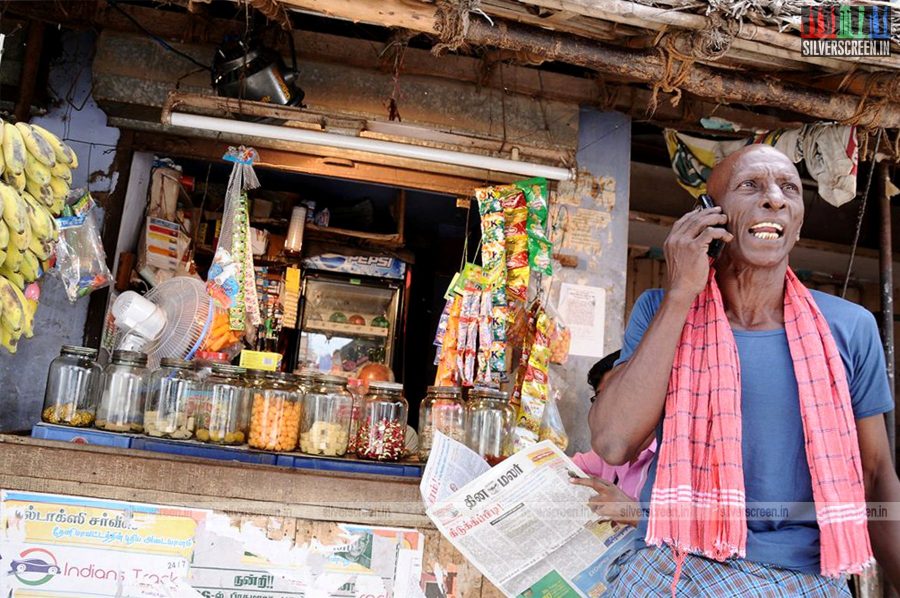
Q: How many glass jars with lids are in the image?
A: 9